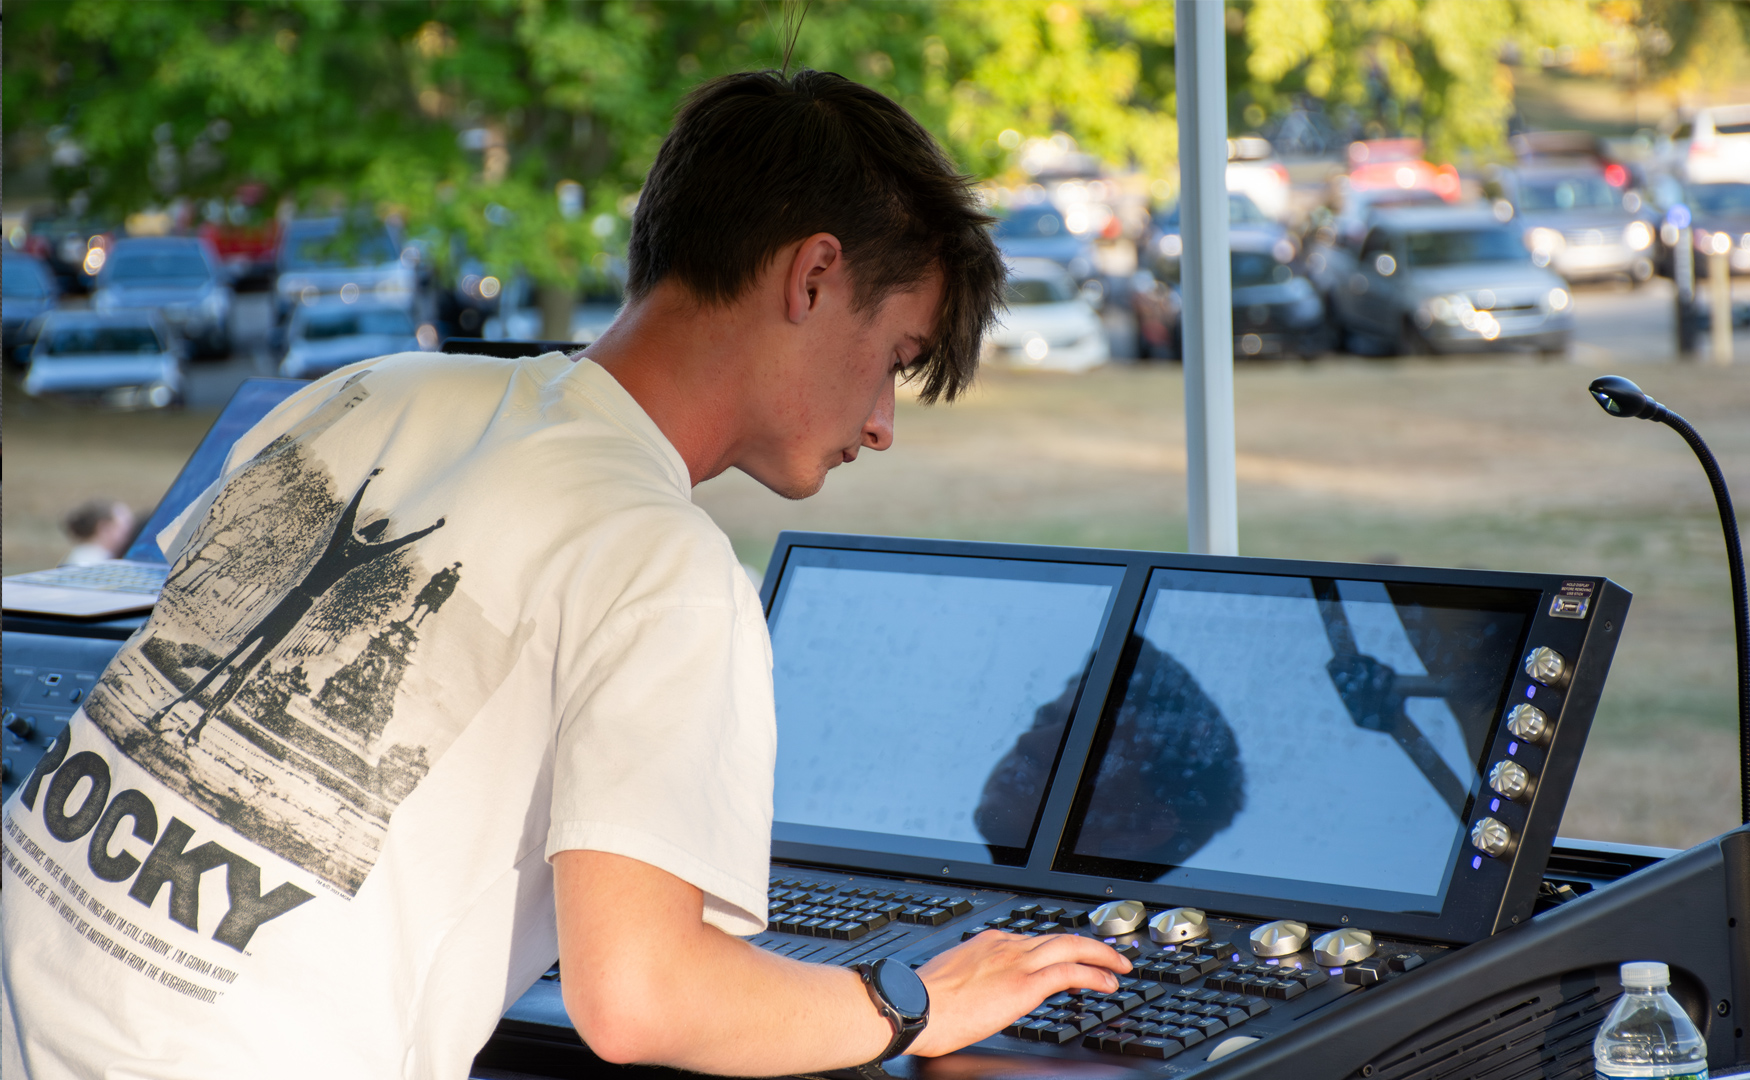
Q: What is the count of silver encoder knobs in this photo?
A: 8